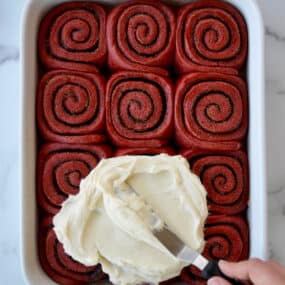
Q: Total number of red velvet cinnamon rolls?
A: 12